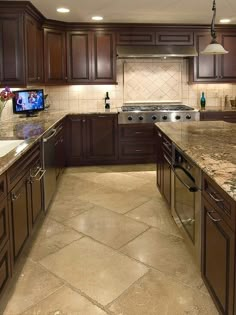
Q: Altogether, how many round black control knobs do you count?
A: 6